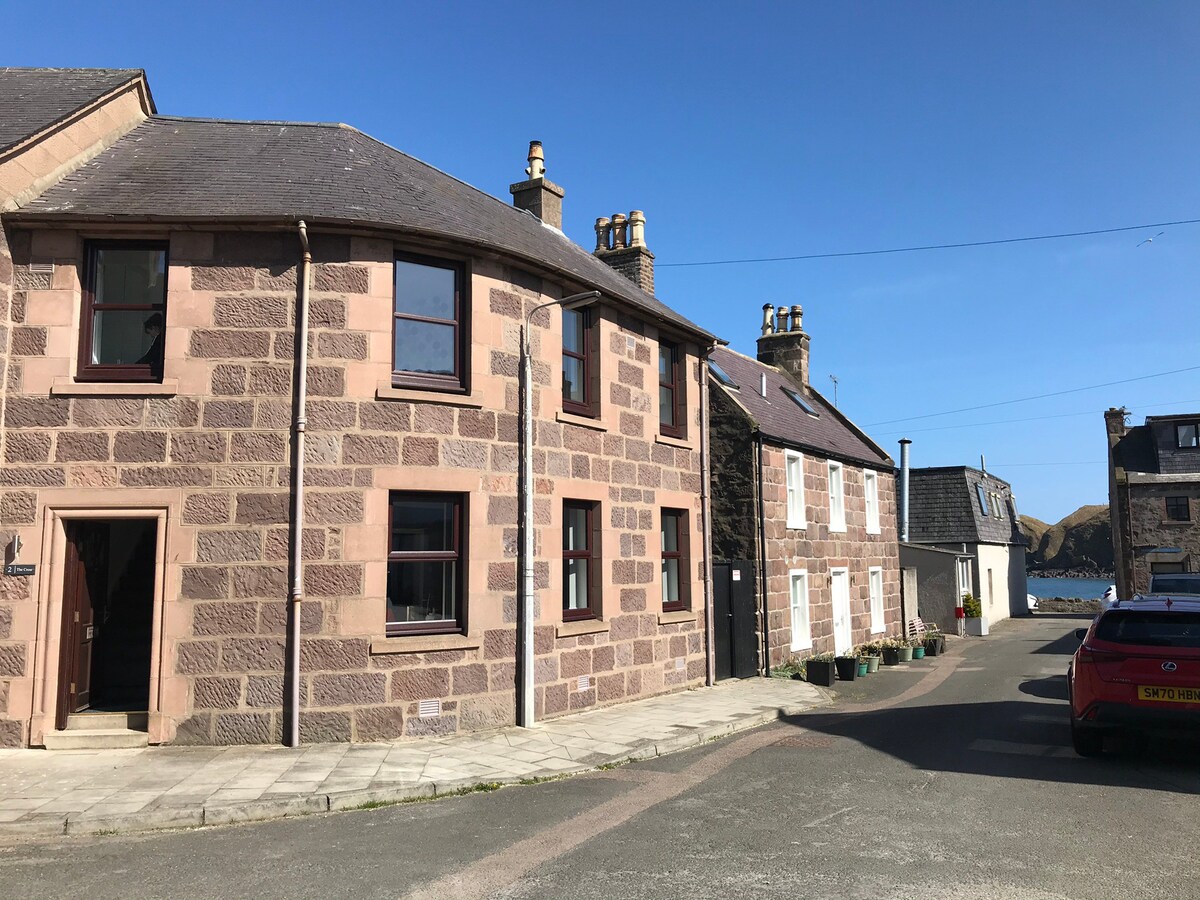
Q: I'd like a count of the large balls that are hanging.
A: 0